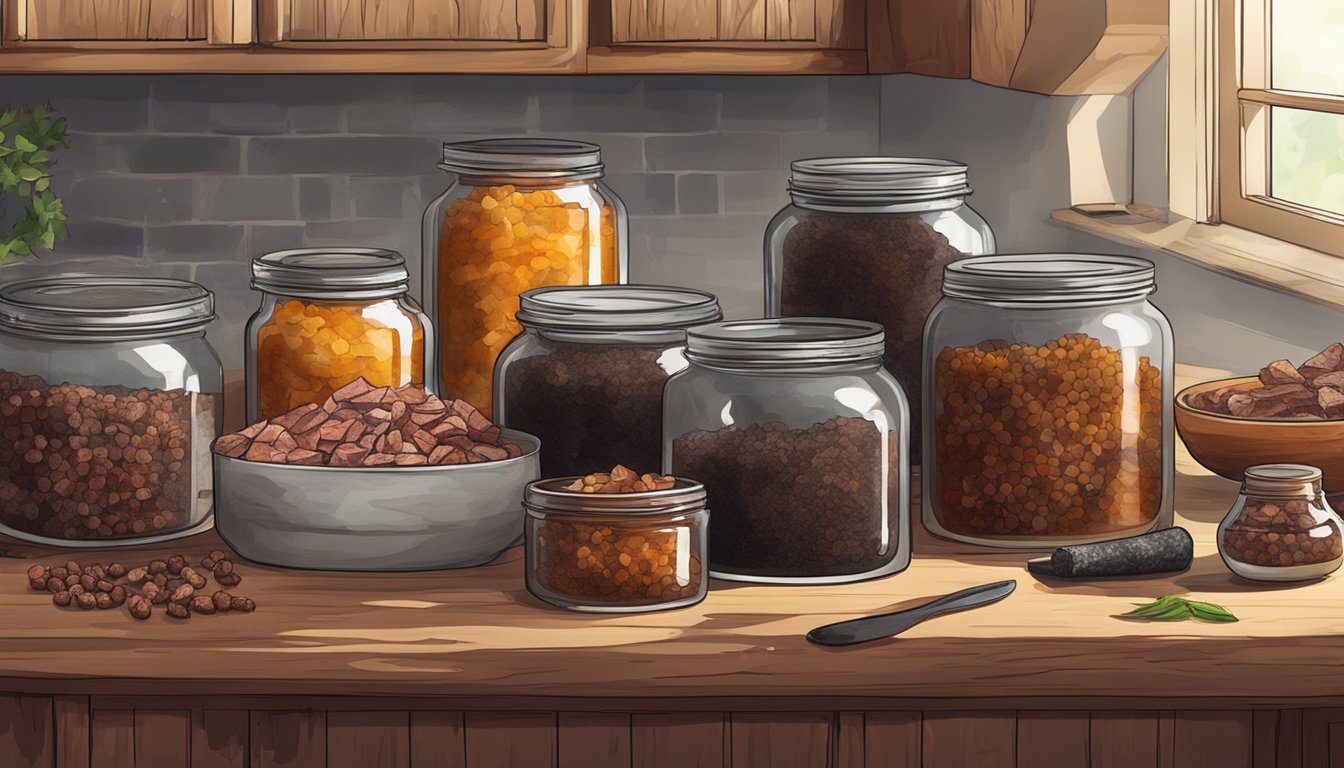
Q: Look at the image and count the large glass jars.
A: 7